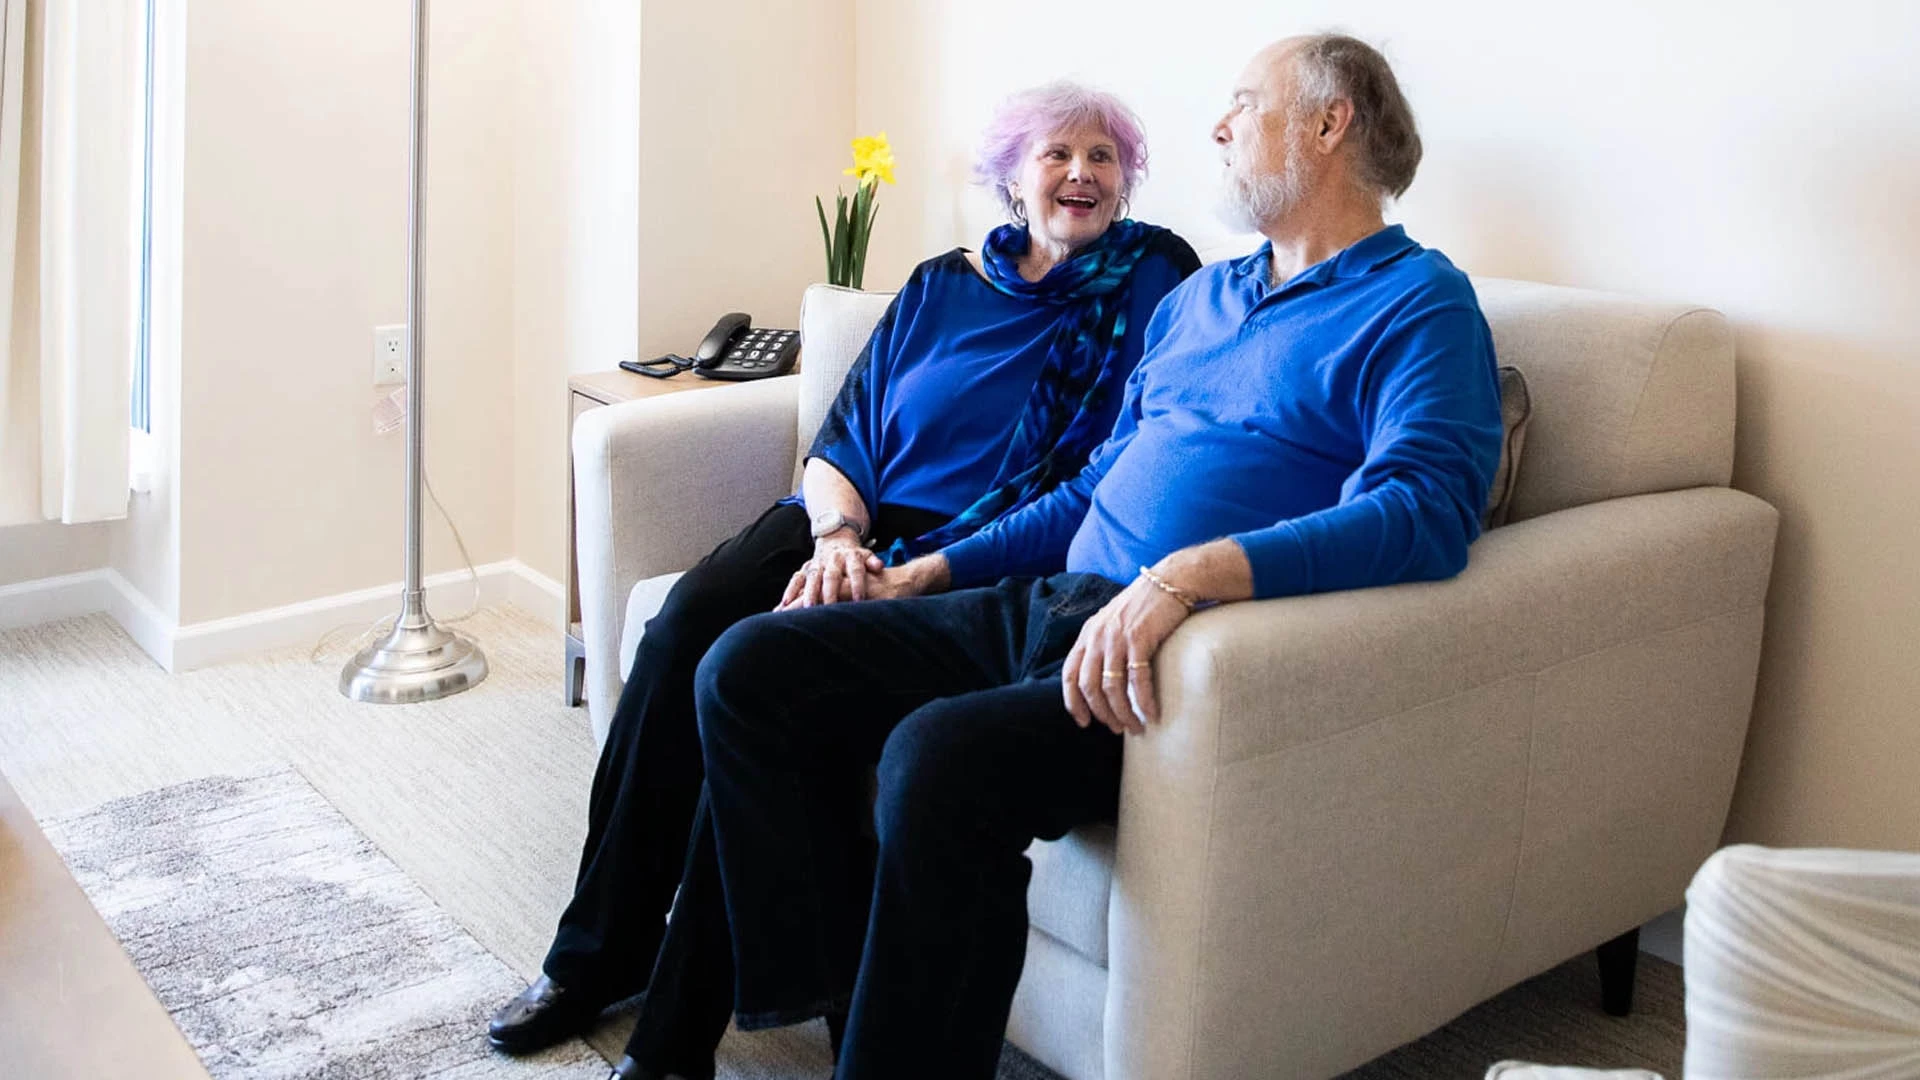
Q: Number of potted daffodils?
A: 1